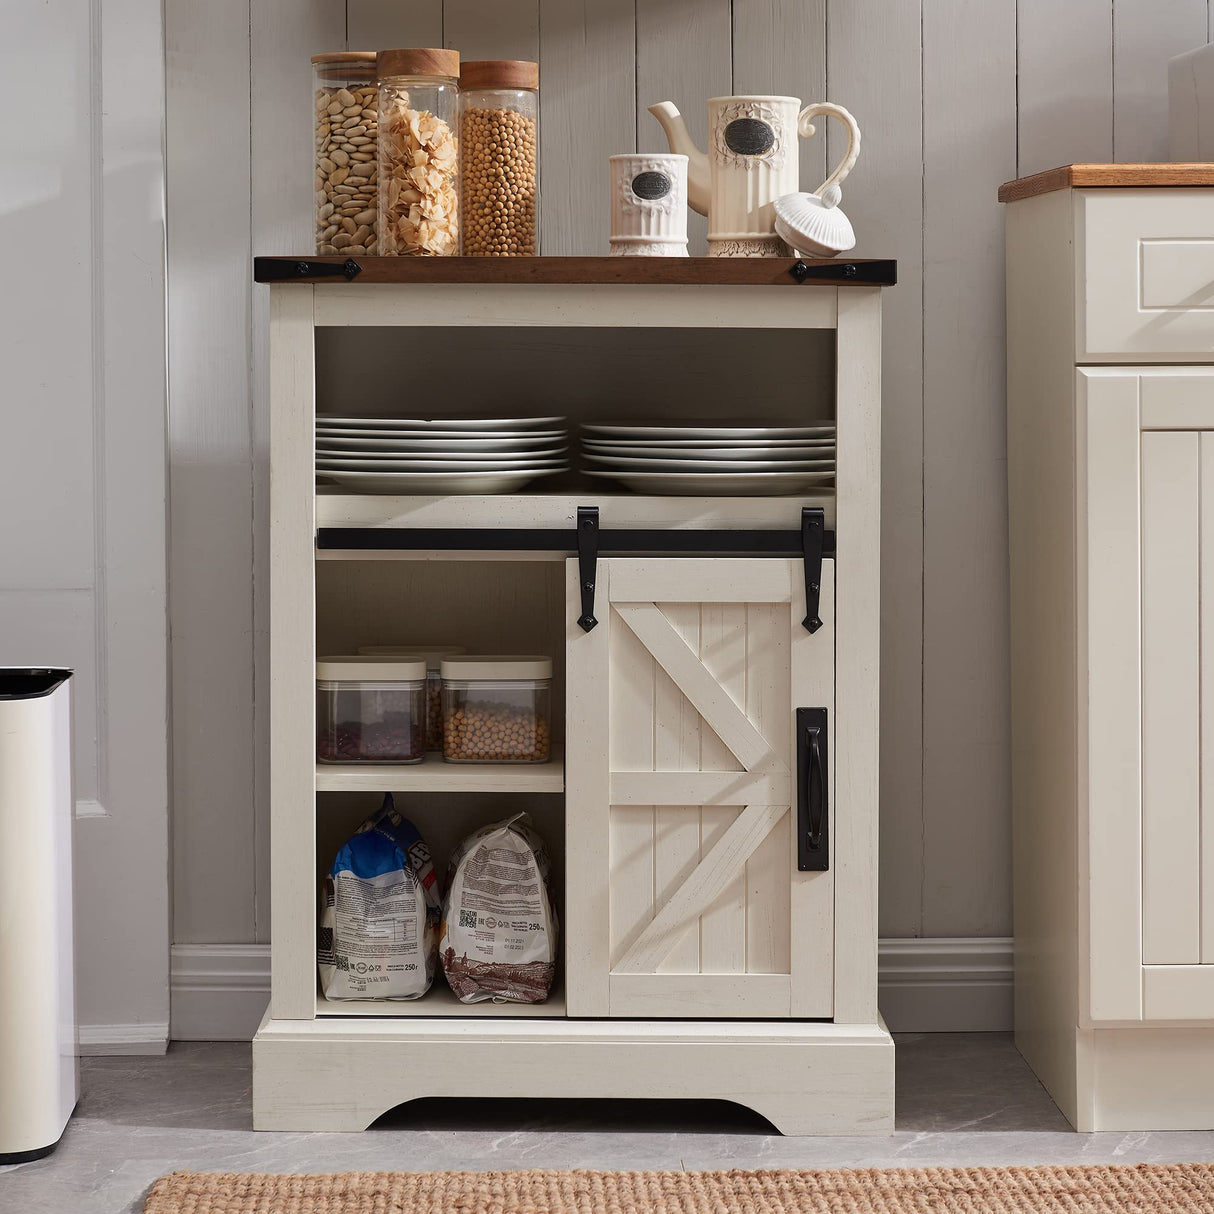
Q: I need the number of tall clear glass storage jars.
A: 3